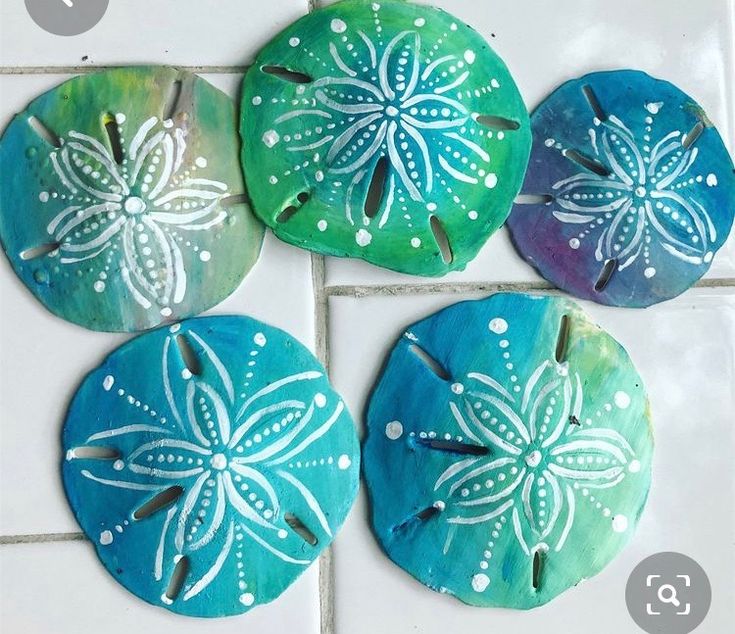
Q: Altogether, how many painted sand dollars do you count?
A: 5